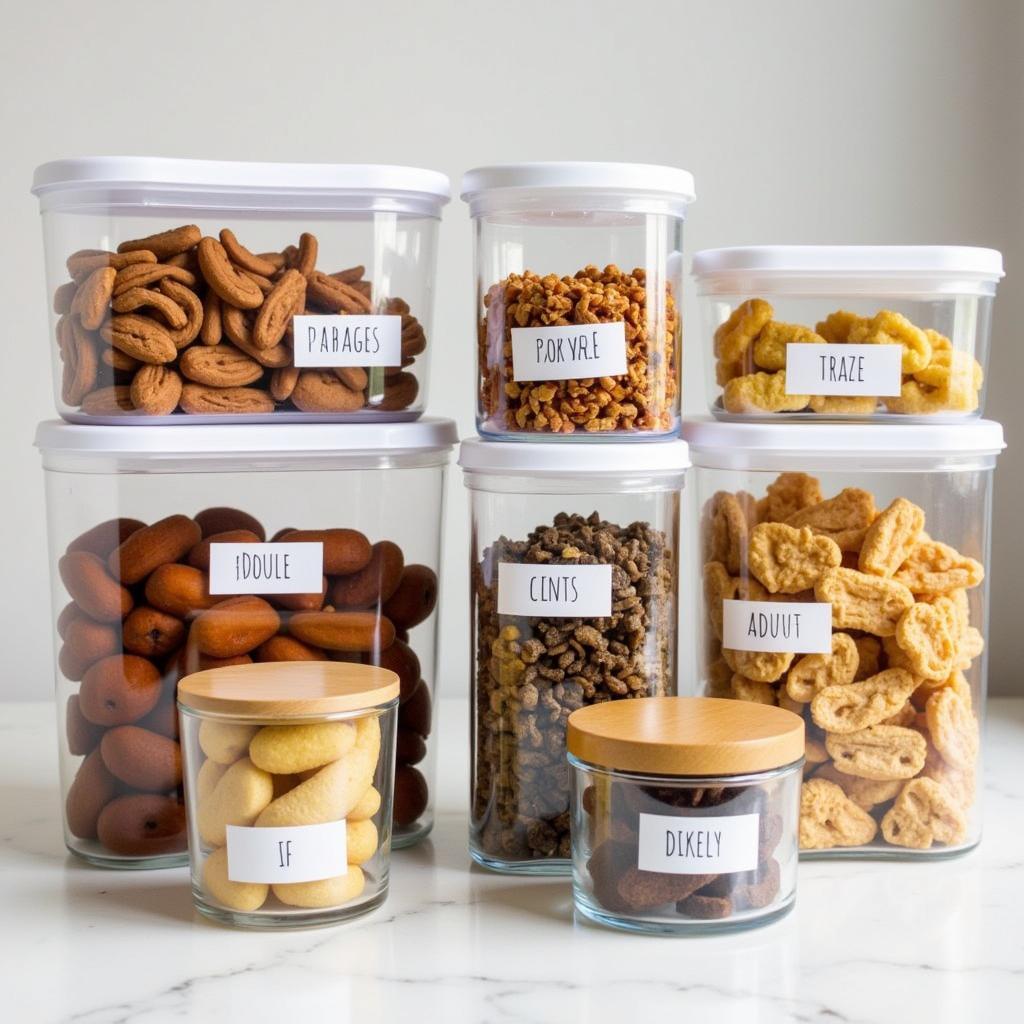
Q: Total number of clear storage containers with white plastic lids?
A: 6